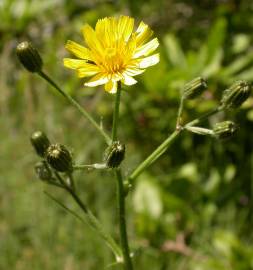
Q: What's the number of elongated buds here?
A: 8